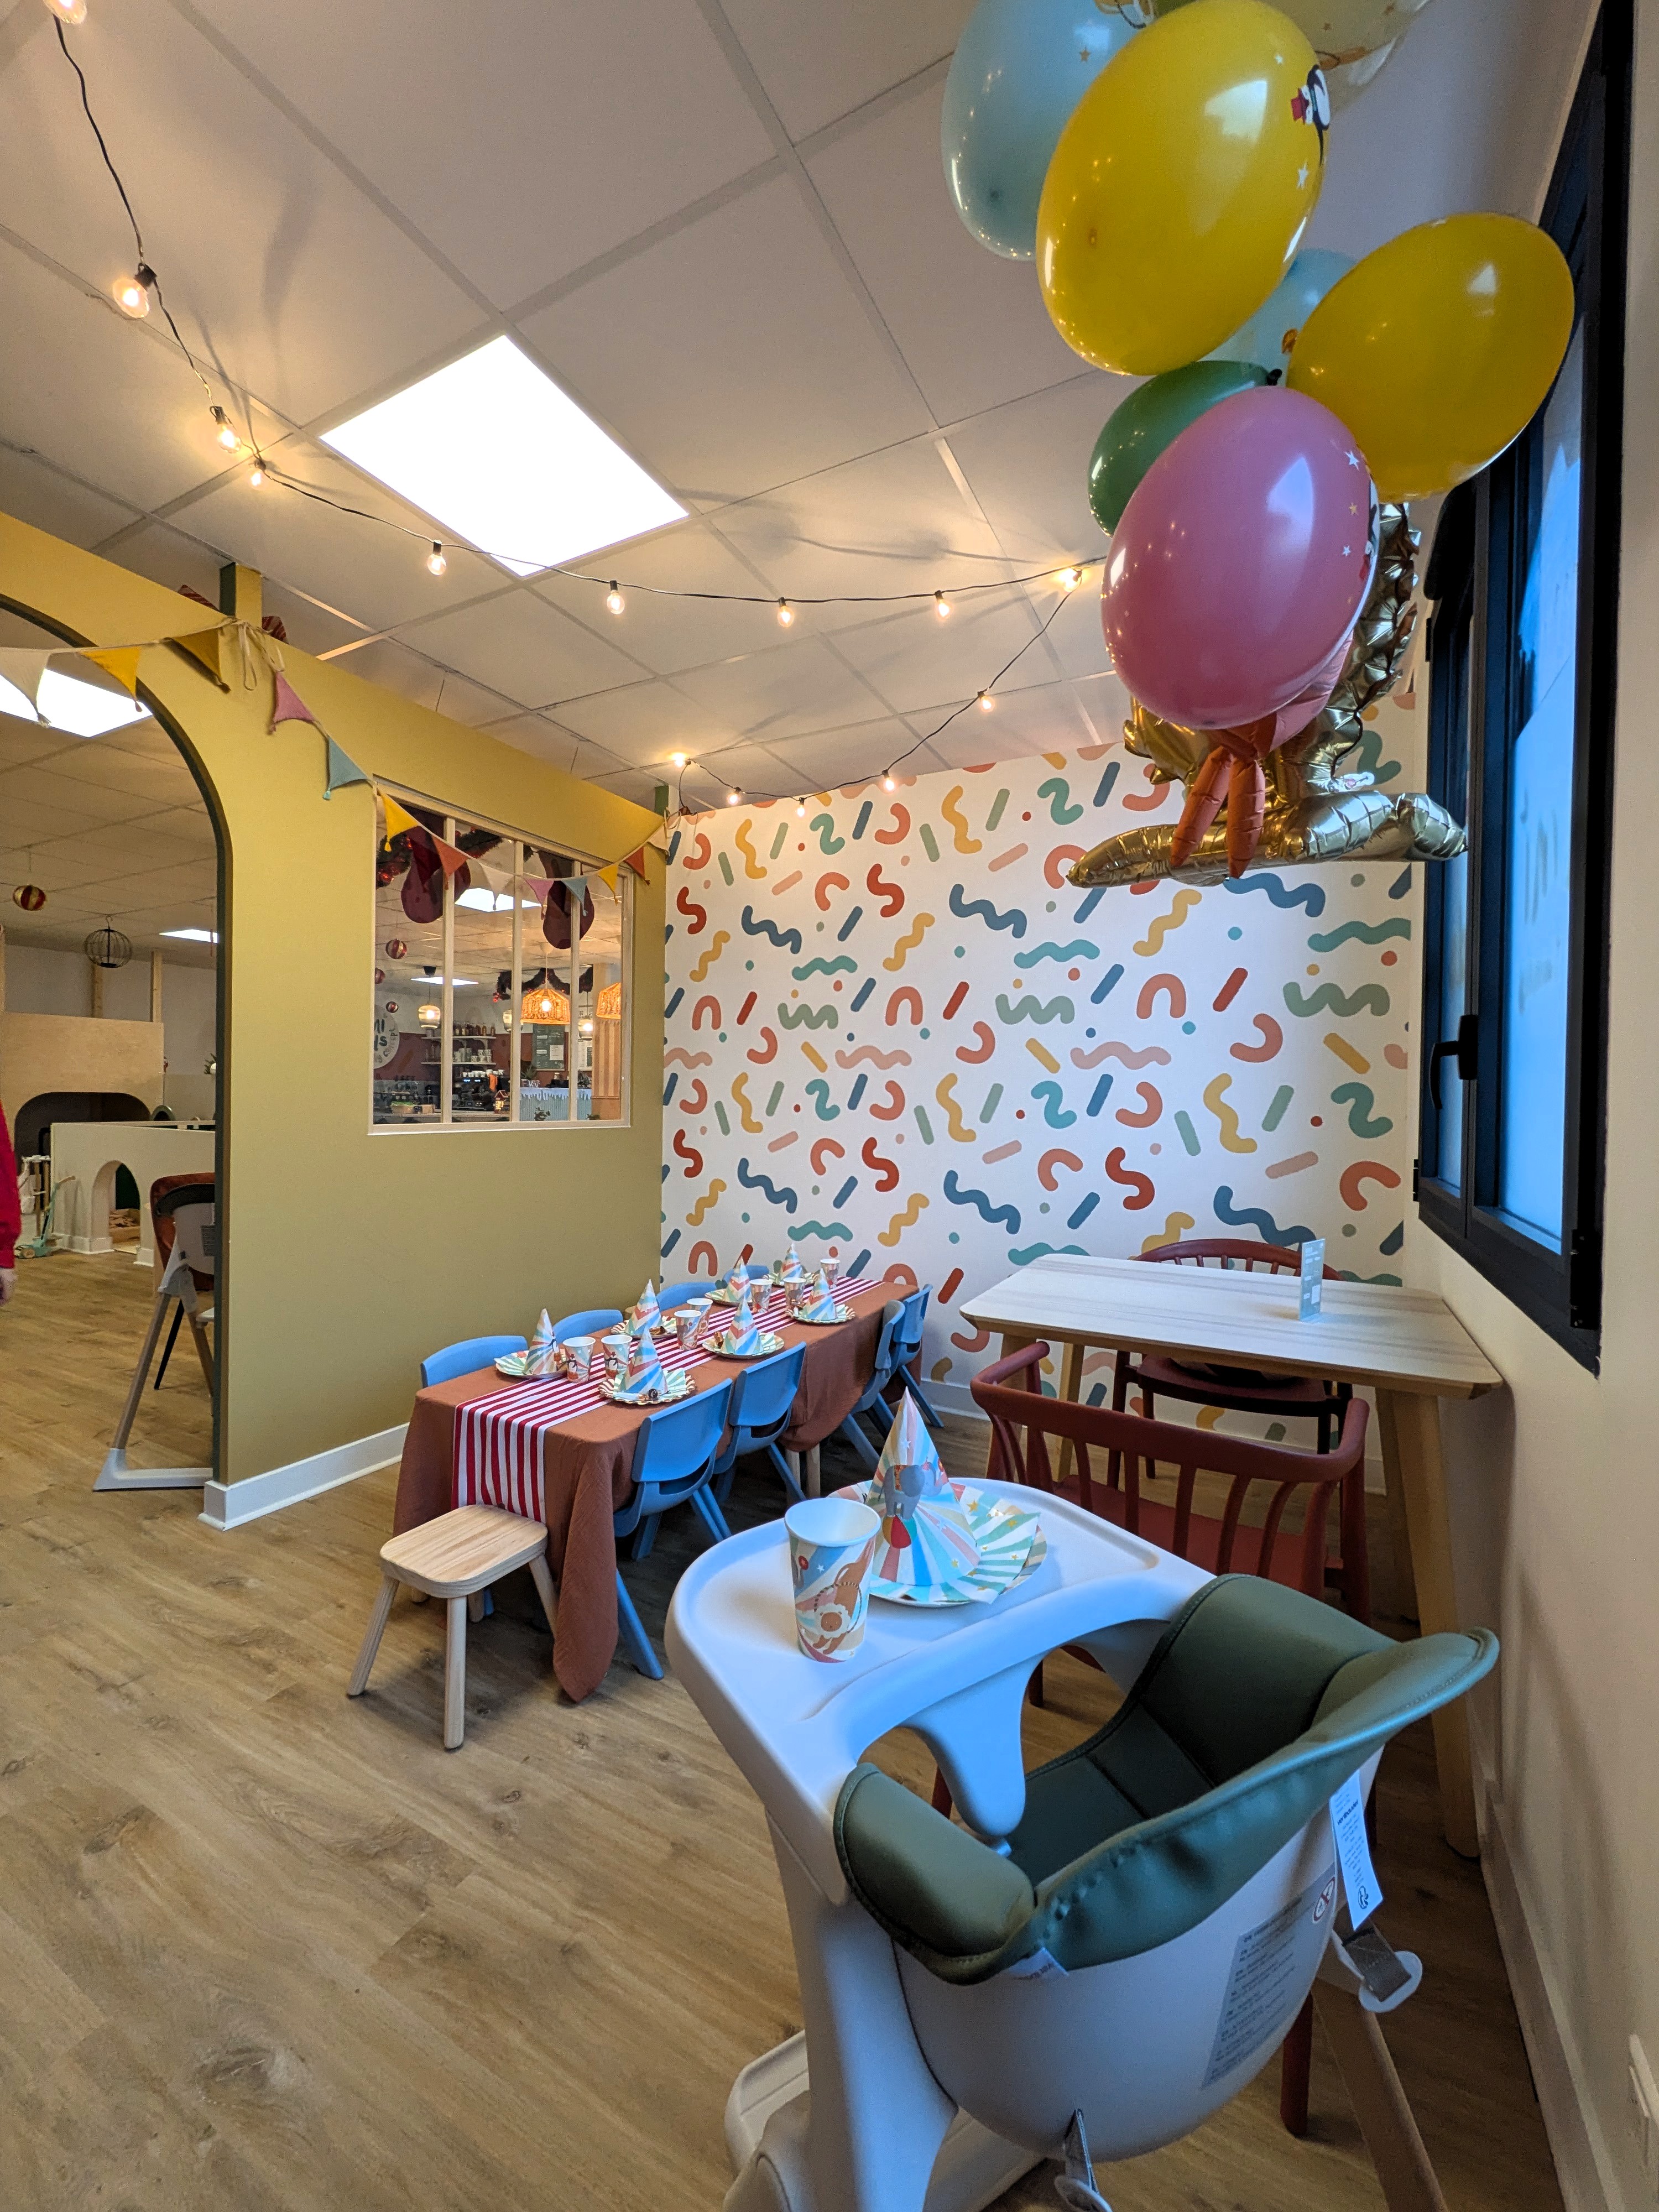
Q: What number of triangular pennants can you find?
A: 13